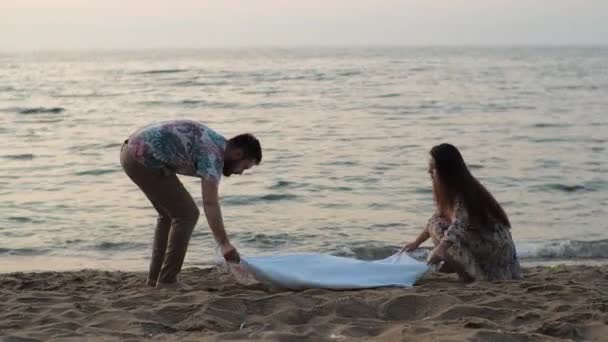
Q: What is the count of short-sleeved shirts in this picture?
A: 1